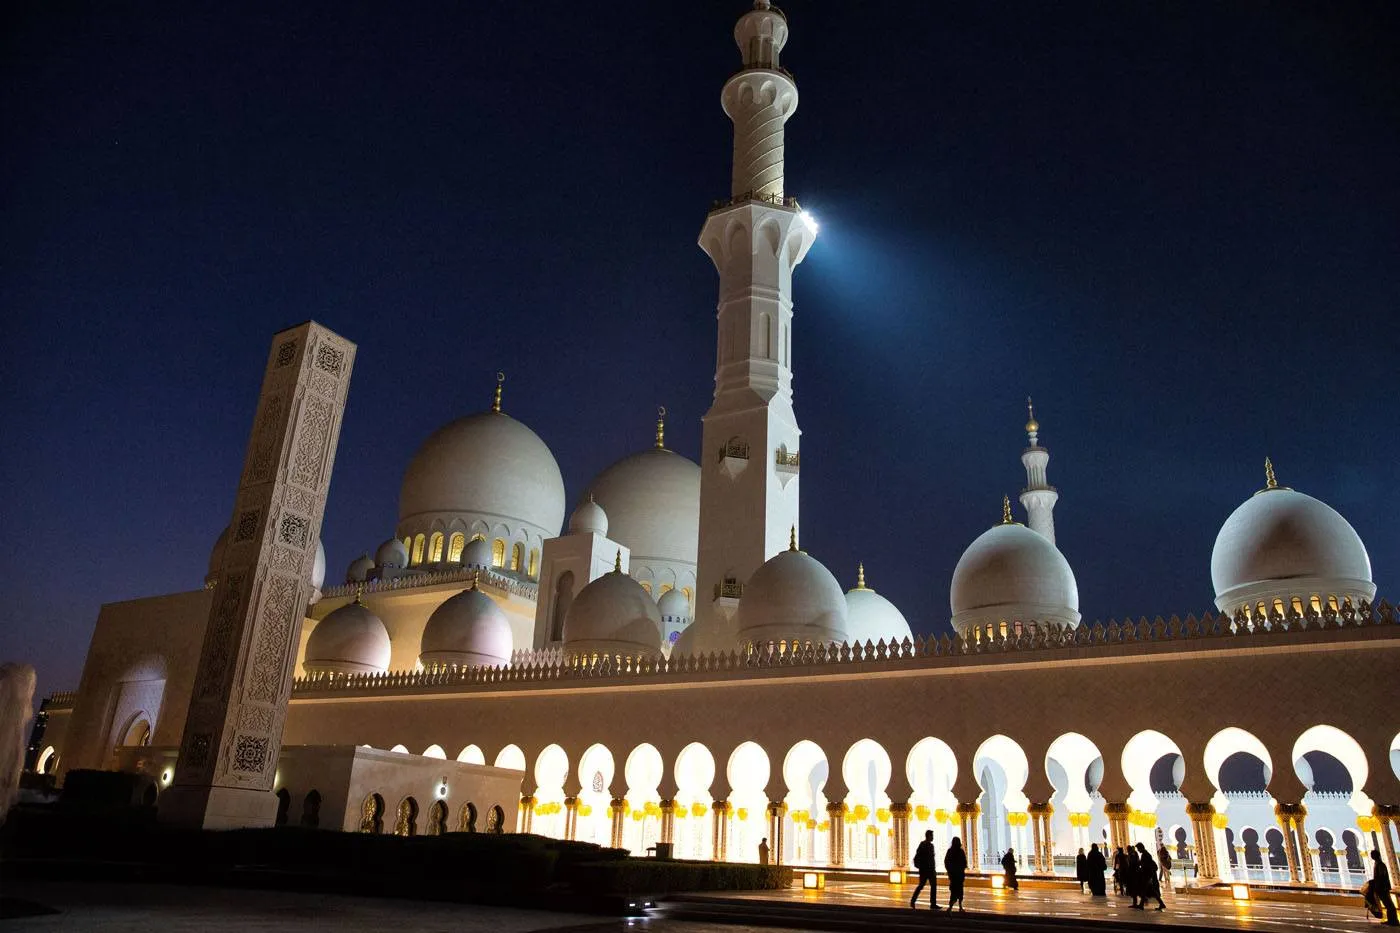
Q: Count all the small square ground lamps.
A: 4